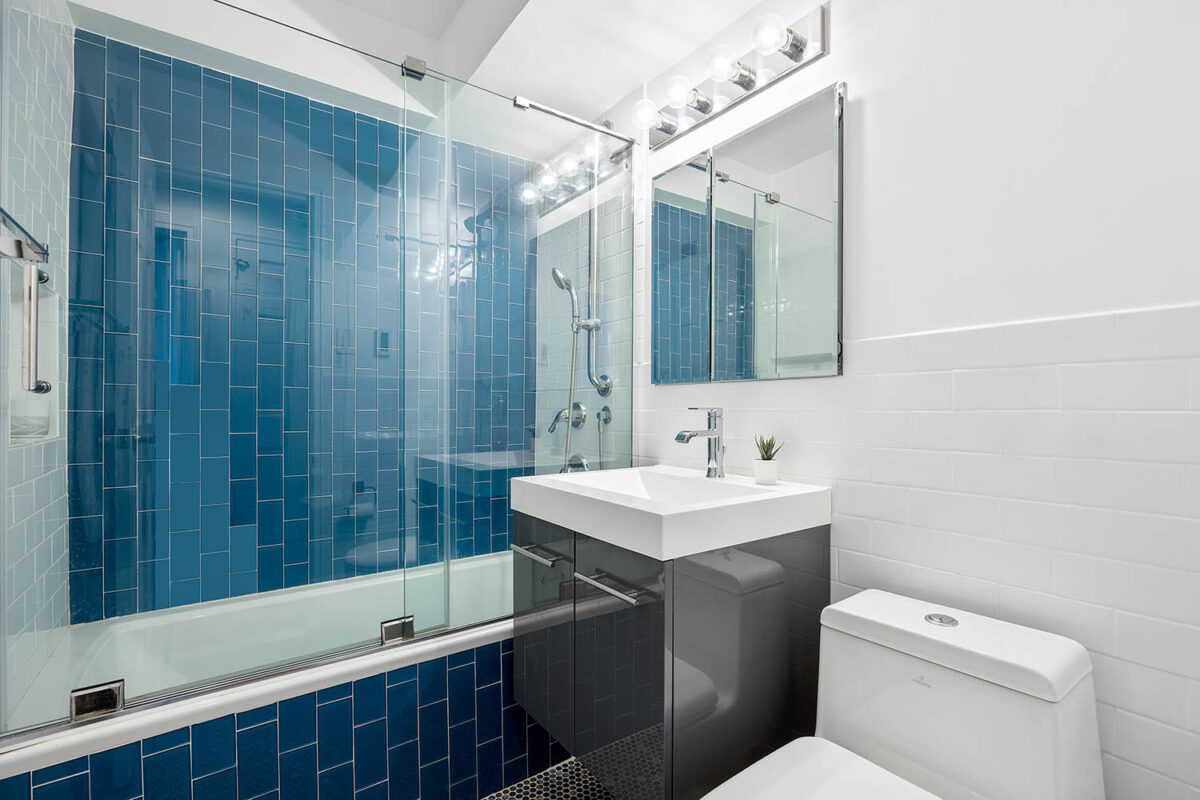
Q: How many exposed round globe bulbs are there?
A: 4